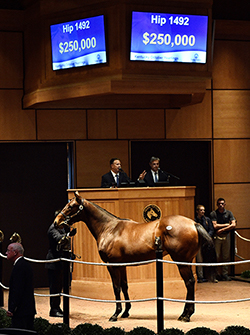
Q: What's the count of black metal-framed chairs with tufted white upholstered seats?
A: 0